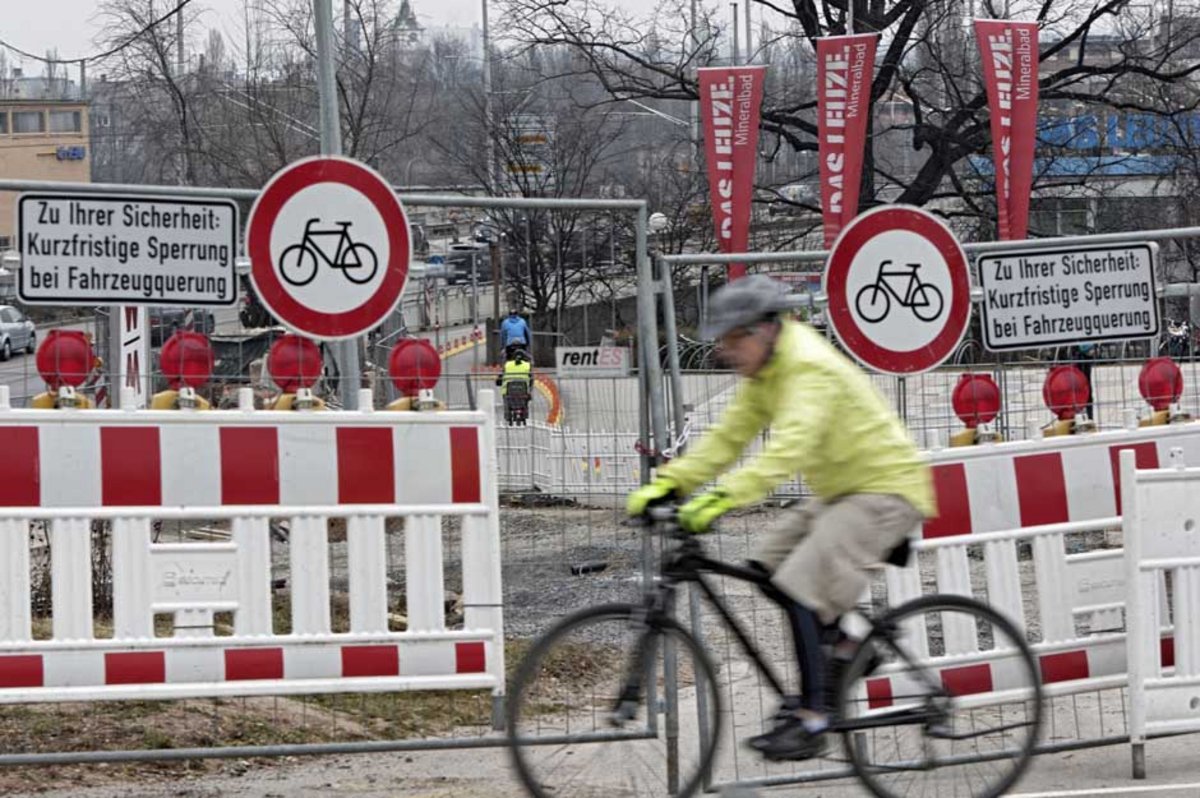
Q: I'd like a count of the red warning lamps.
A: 7